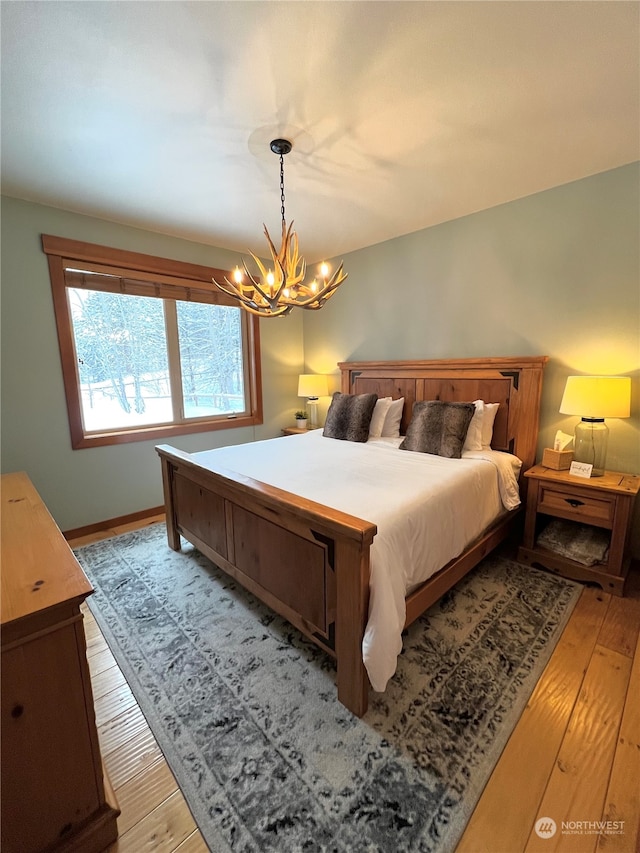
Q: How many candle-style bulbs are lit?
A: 5